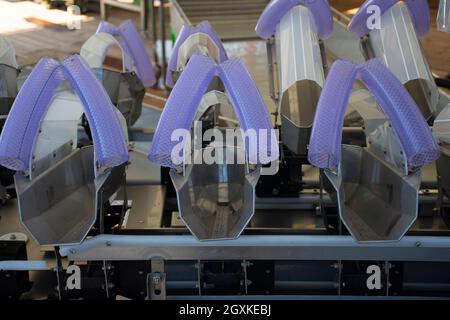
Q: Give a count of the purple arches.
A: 7